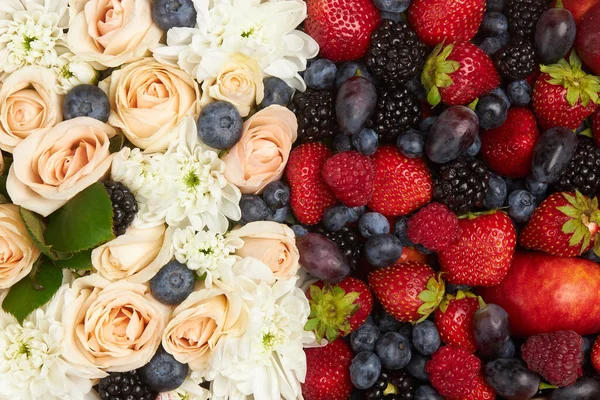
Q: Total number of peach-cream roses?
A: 11